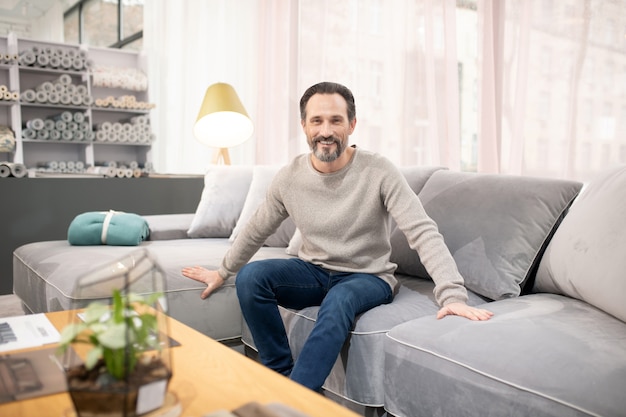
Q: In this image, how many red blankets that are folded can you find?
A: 0